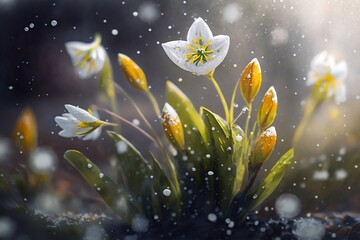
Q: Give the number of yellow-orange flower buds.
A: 6